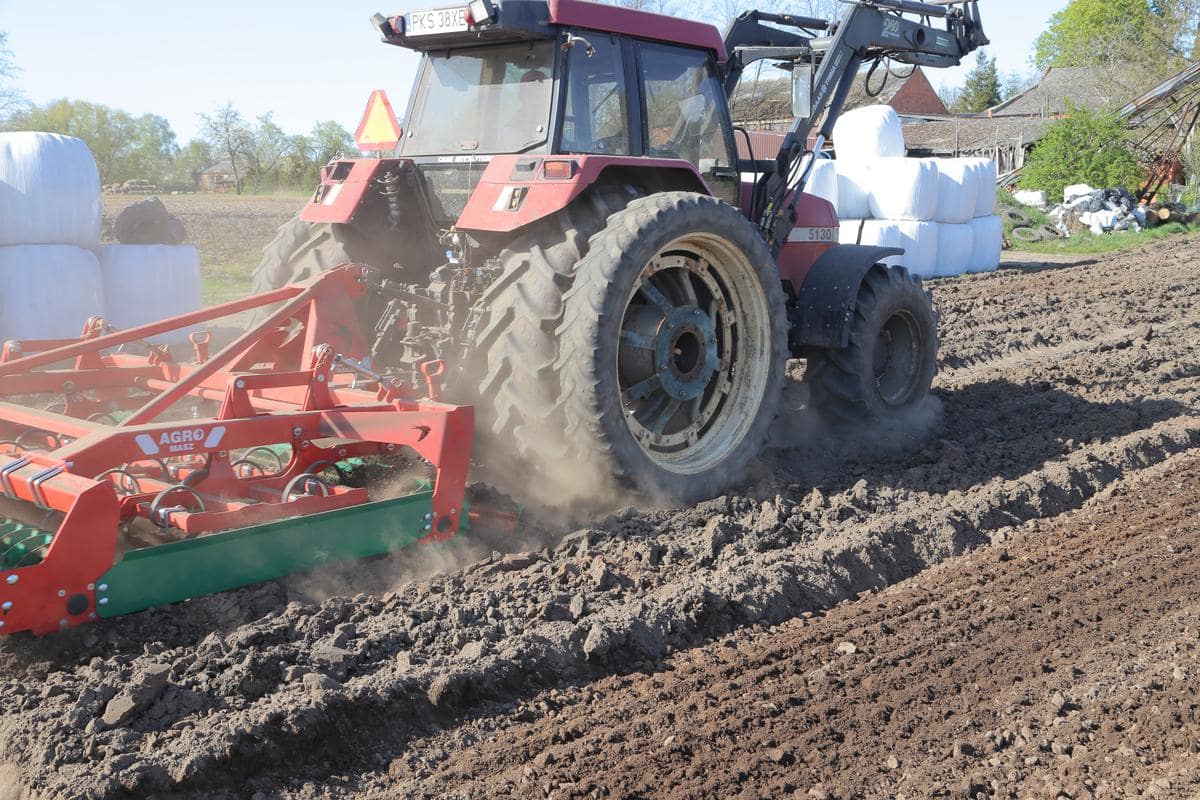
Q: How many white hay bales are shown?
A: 13